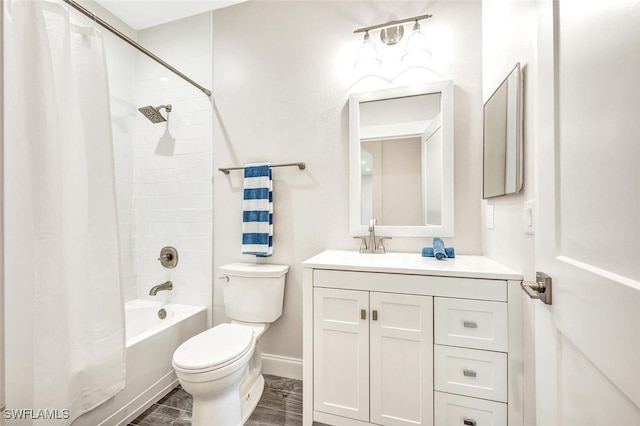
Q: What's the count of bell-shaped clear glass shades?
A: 2